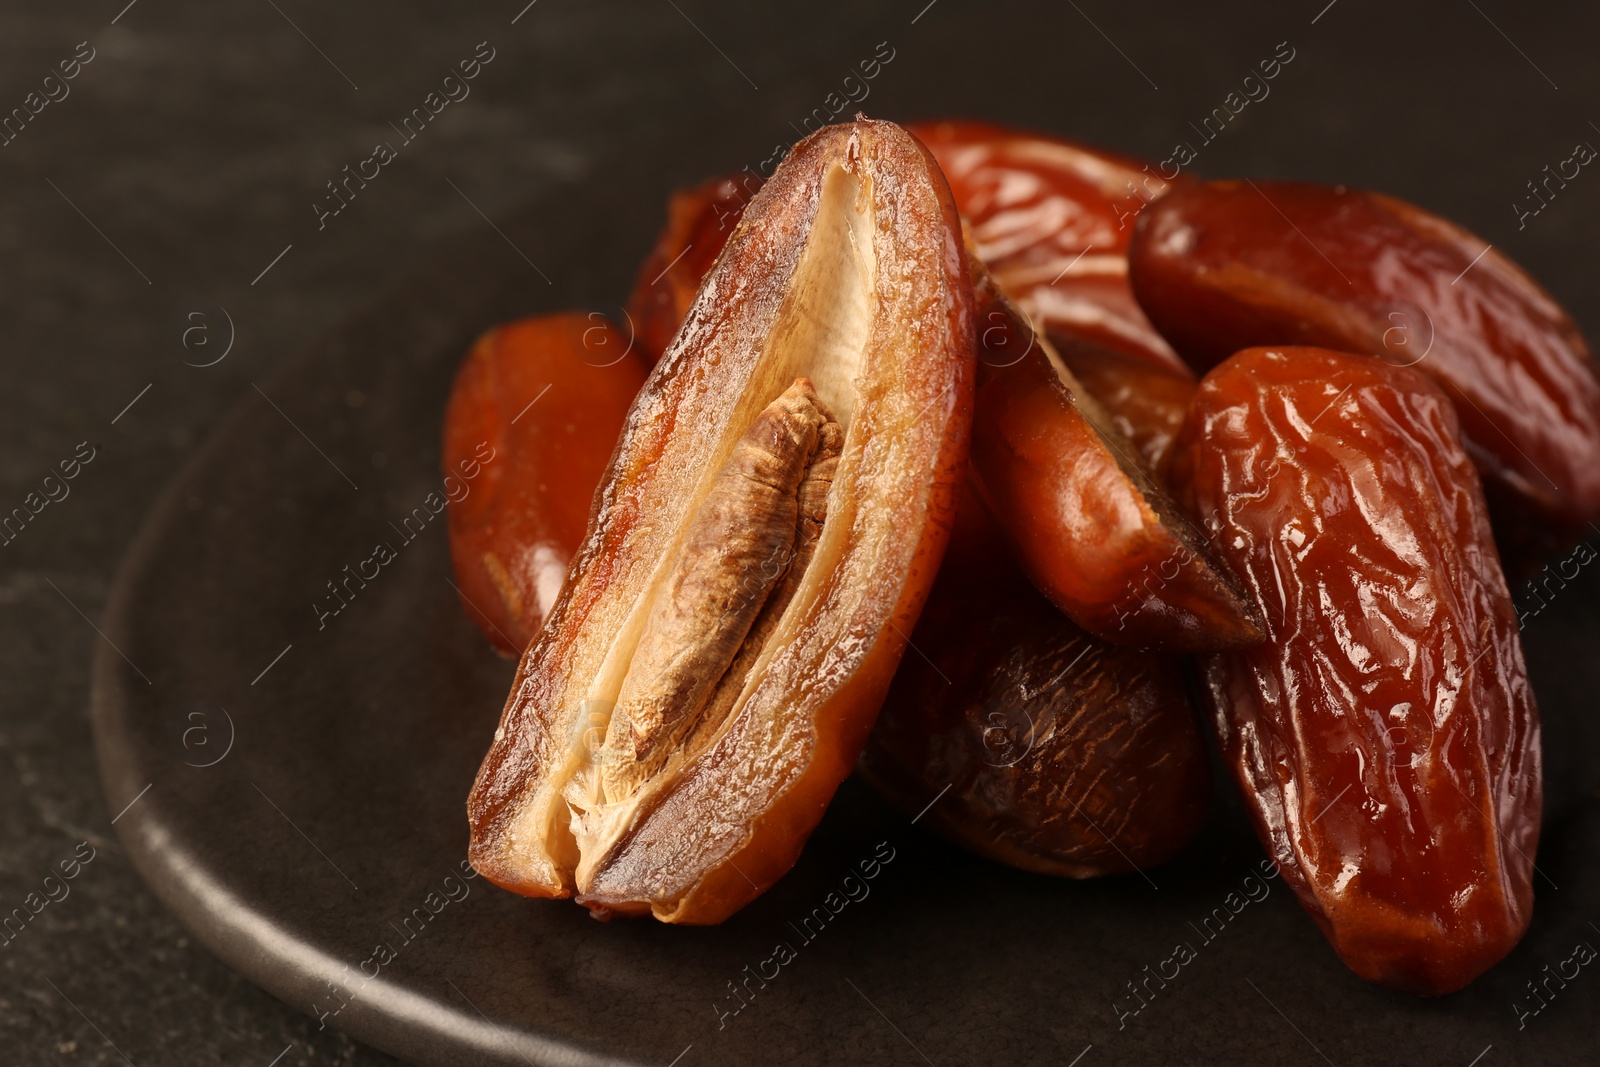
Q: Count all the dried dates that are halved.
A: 2